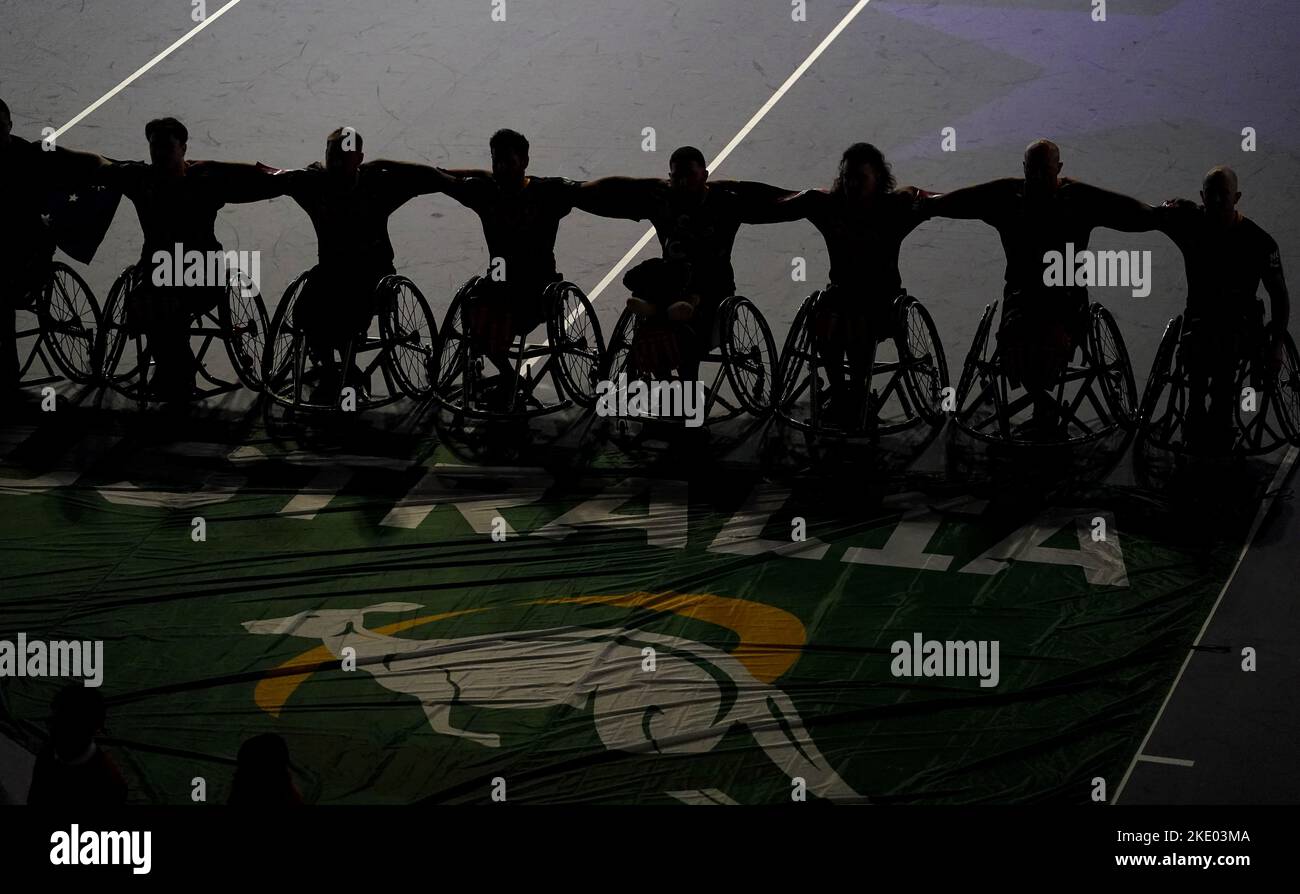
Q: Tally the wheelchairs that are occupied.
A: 8